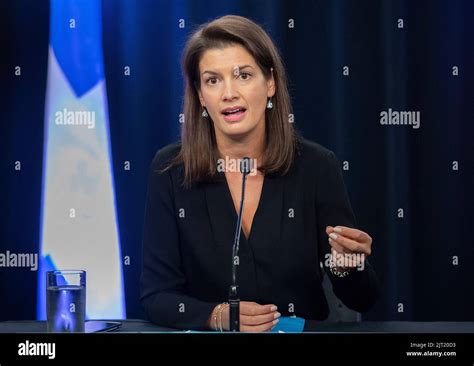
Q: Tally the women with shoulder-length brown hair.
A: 1